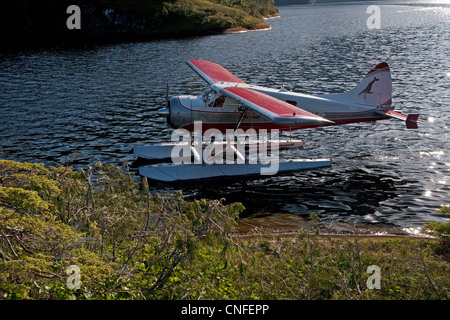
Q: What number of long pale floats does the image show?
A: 2